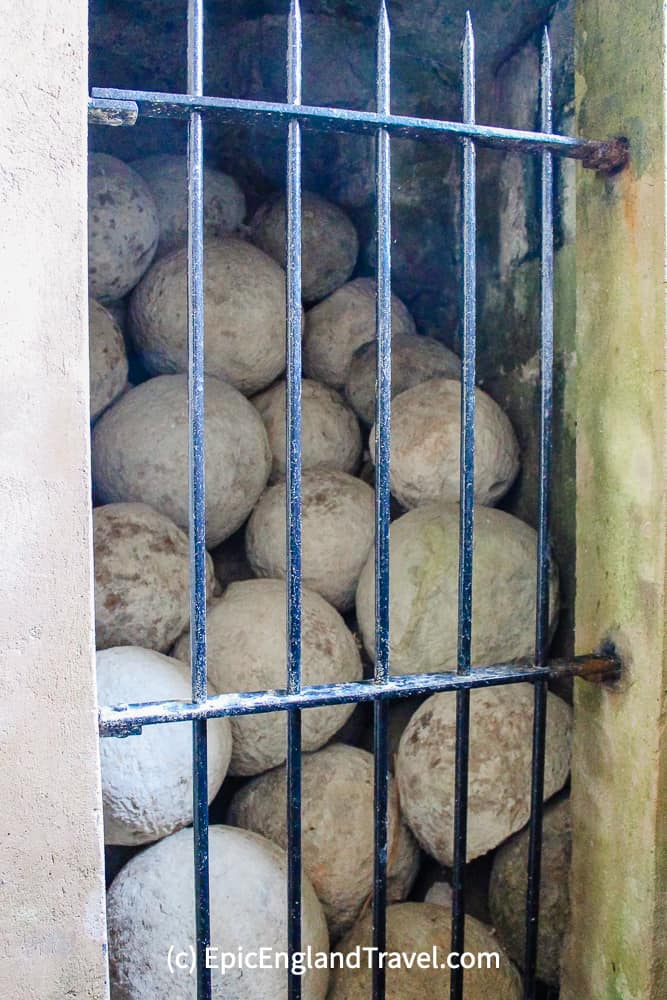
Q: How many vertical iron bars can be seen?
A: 5